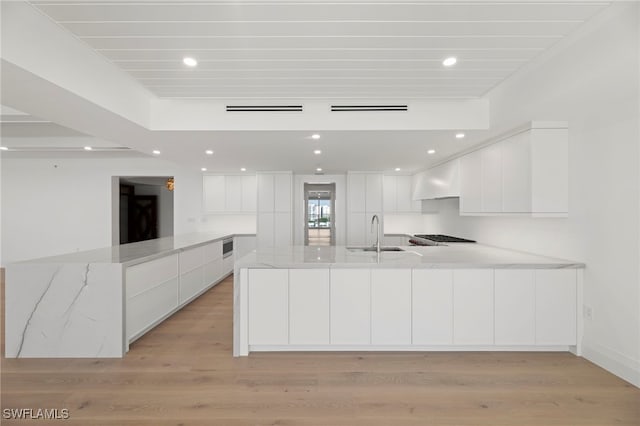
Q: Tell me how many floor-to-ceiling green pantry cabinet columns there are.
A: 0